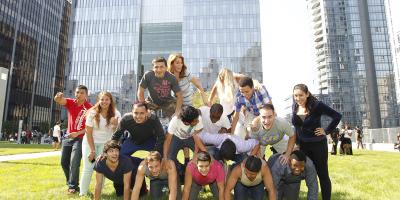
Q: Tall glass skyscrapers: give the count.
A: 3